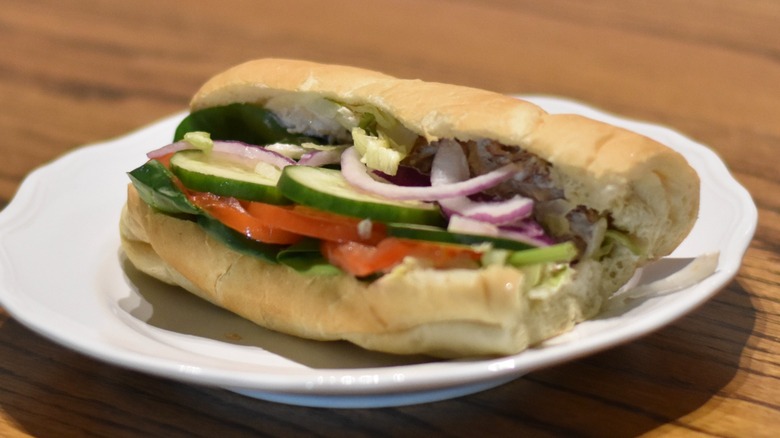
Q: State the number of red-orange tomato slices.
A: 3